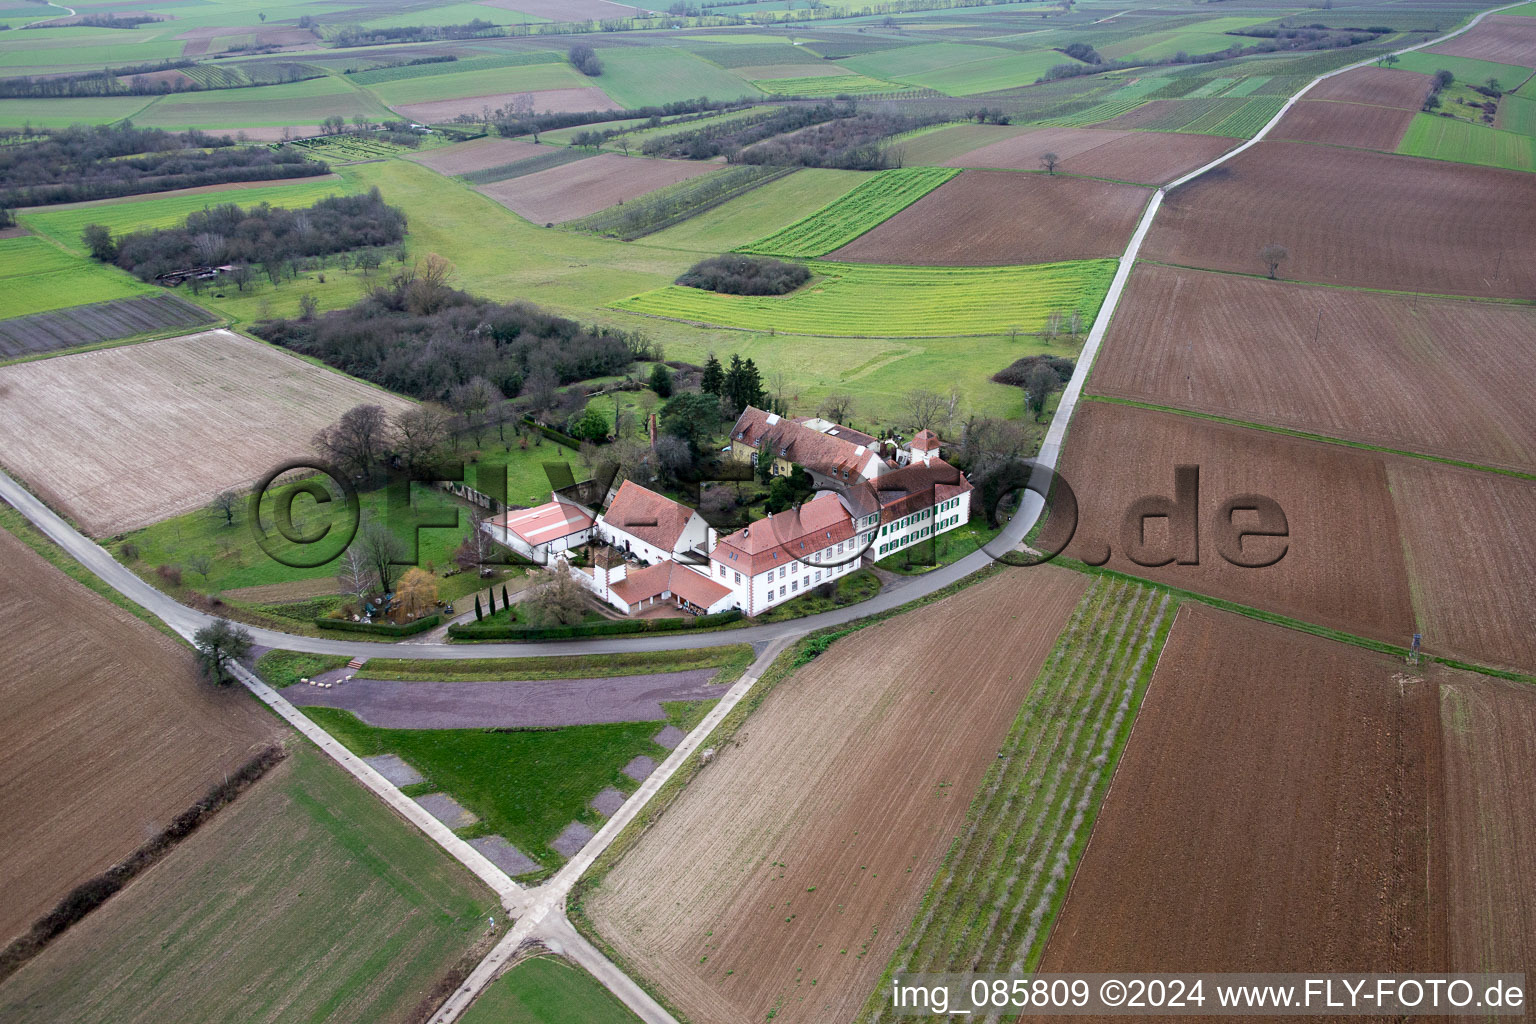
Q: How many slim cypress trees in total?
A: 3